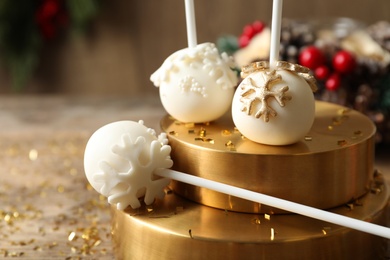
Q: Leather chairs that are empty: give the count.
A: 0